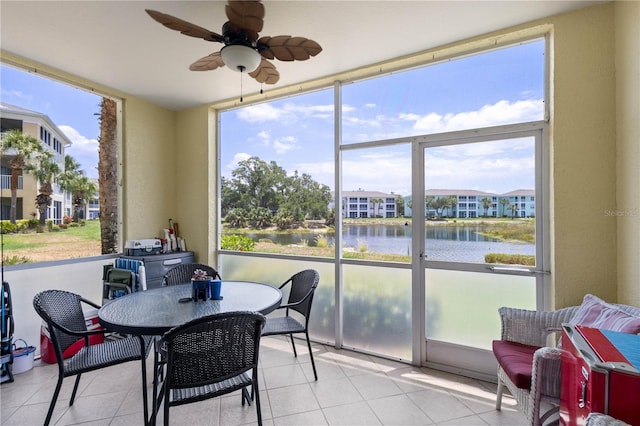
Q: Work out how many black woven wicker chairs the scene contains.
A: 4